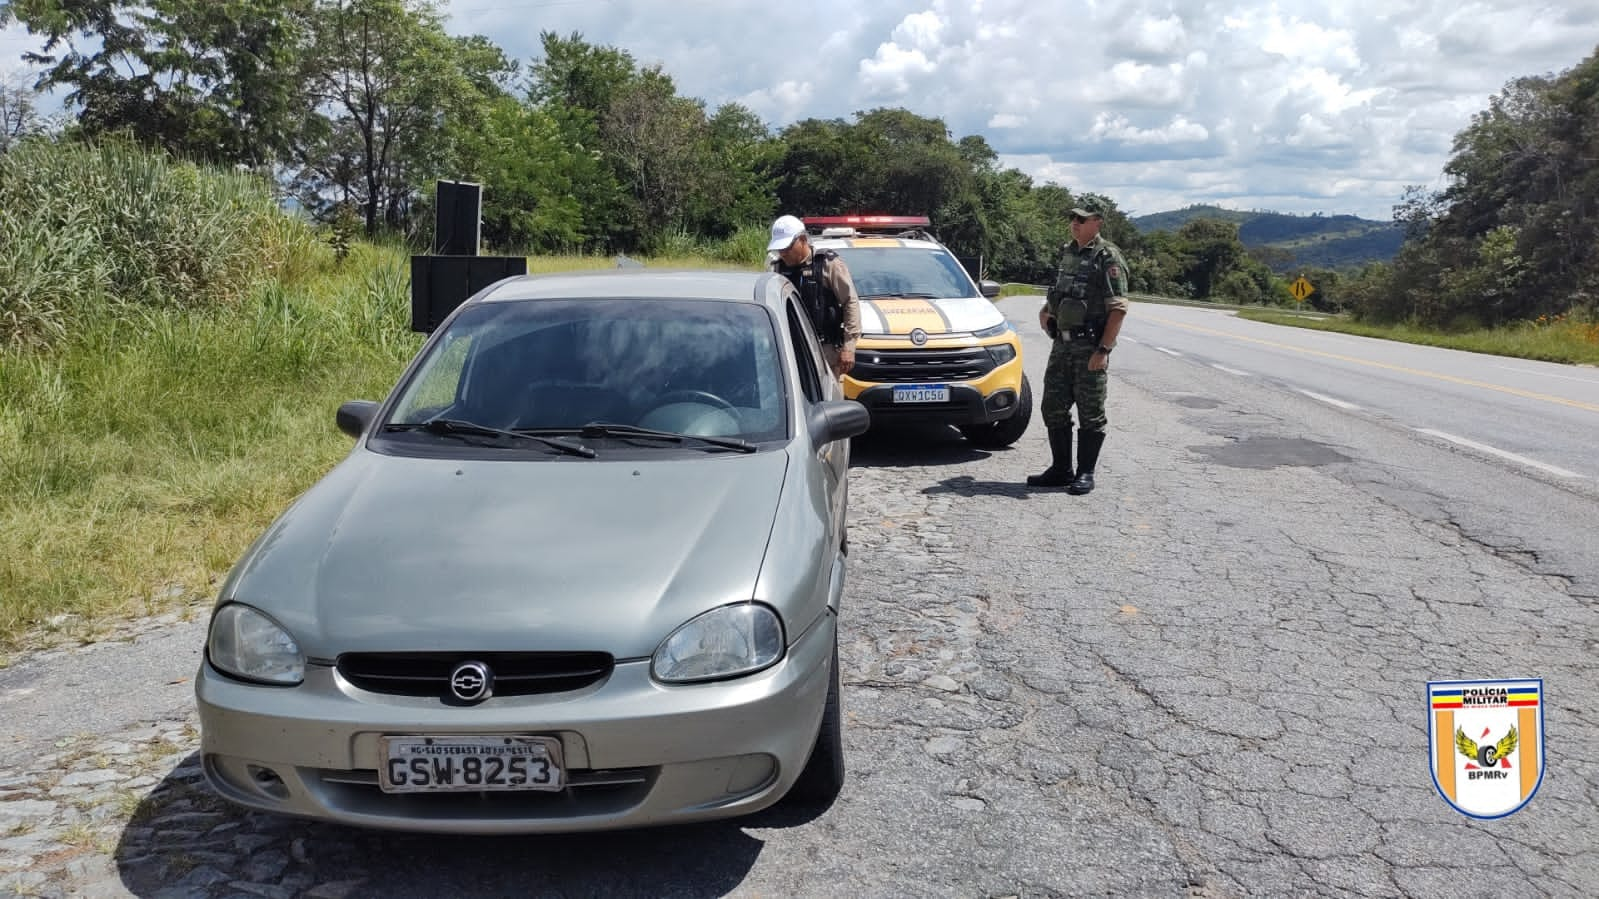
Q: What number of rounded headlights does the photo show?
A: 2